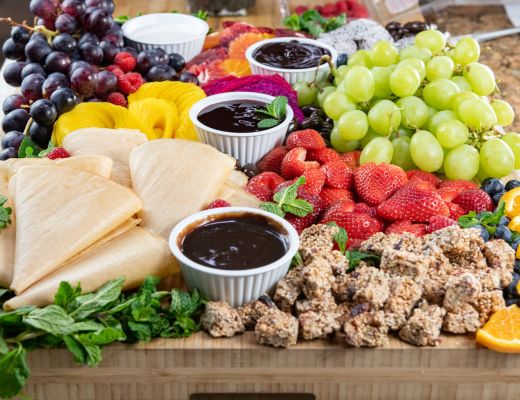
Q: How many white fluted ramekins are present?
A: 4